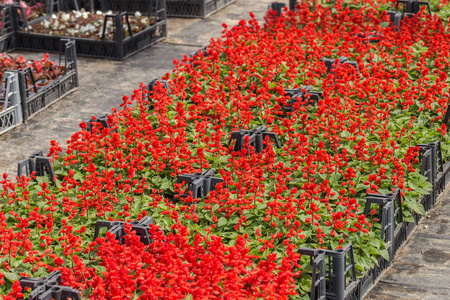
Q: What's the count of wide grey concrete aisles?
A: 2